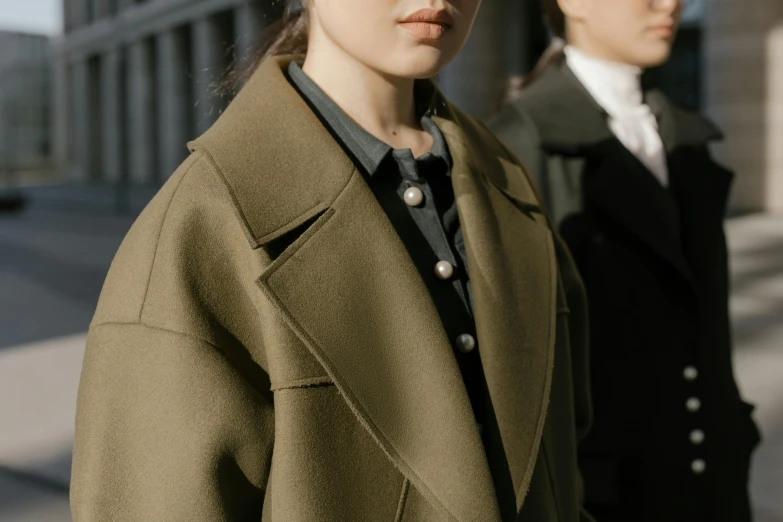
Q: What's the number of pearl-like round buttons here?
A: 7